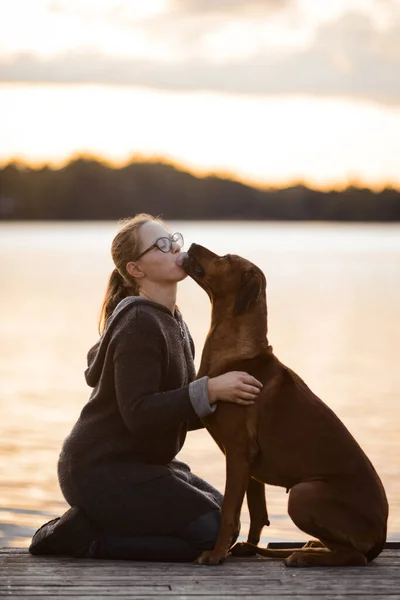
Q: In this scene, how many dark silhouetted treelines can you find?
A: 1